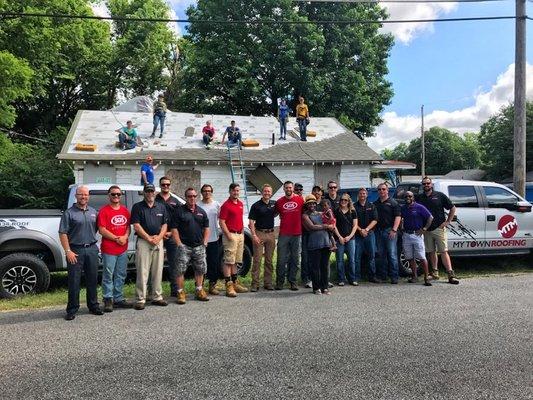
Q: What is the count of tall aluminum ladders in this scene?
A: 1